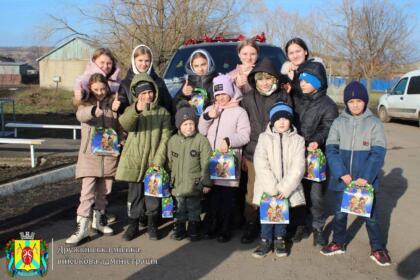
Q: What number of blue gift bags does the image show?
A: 8